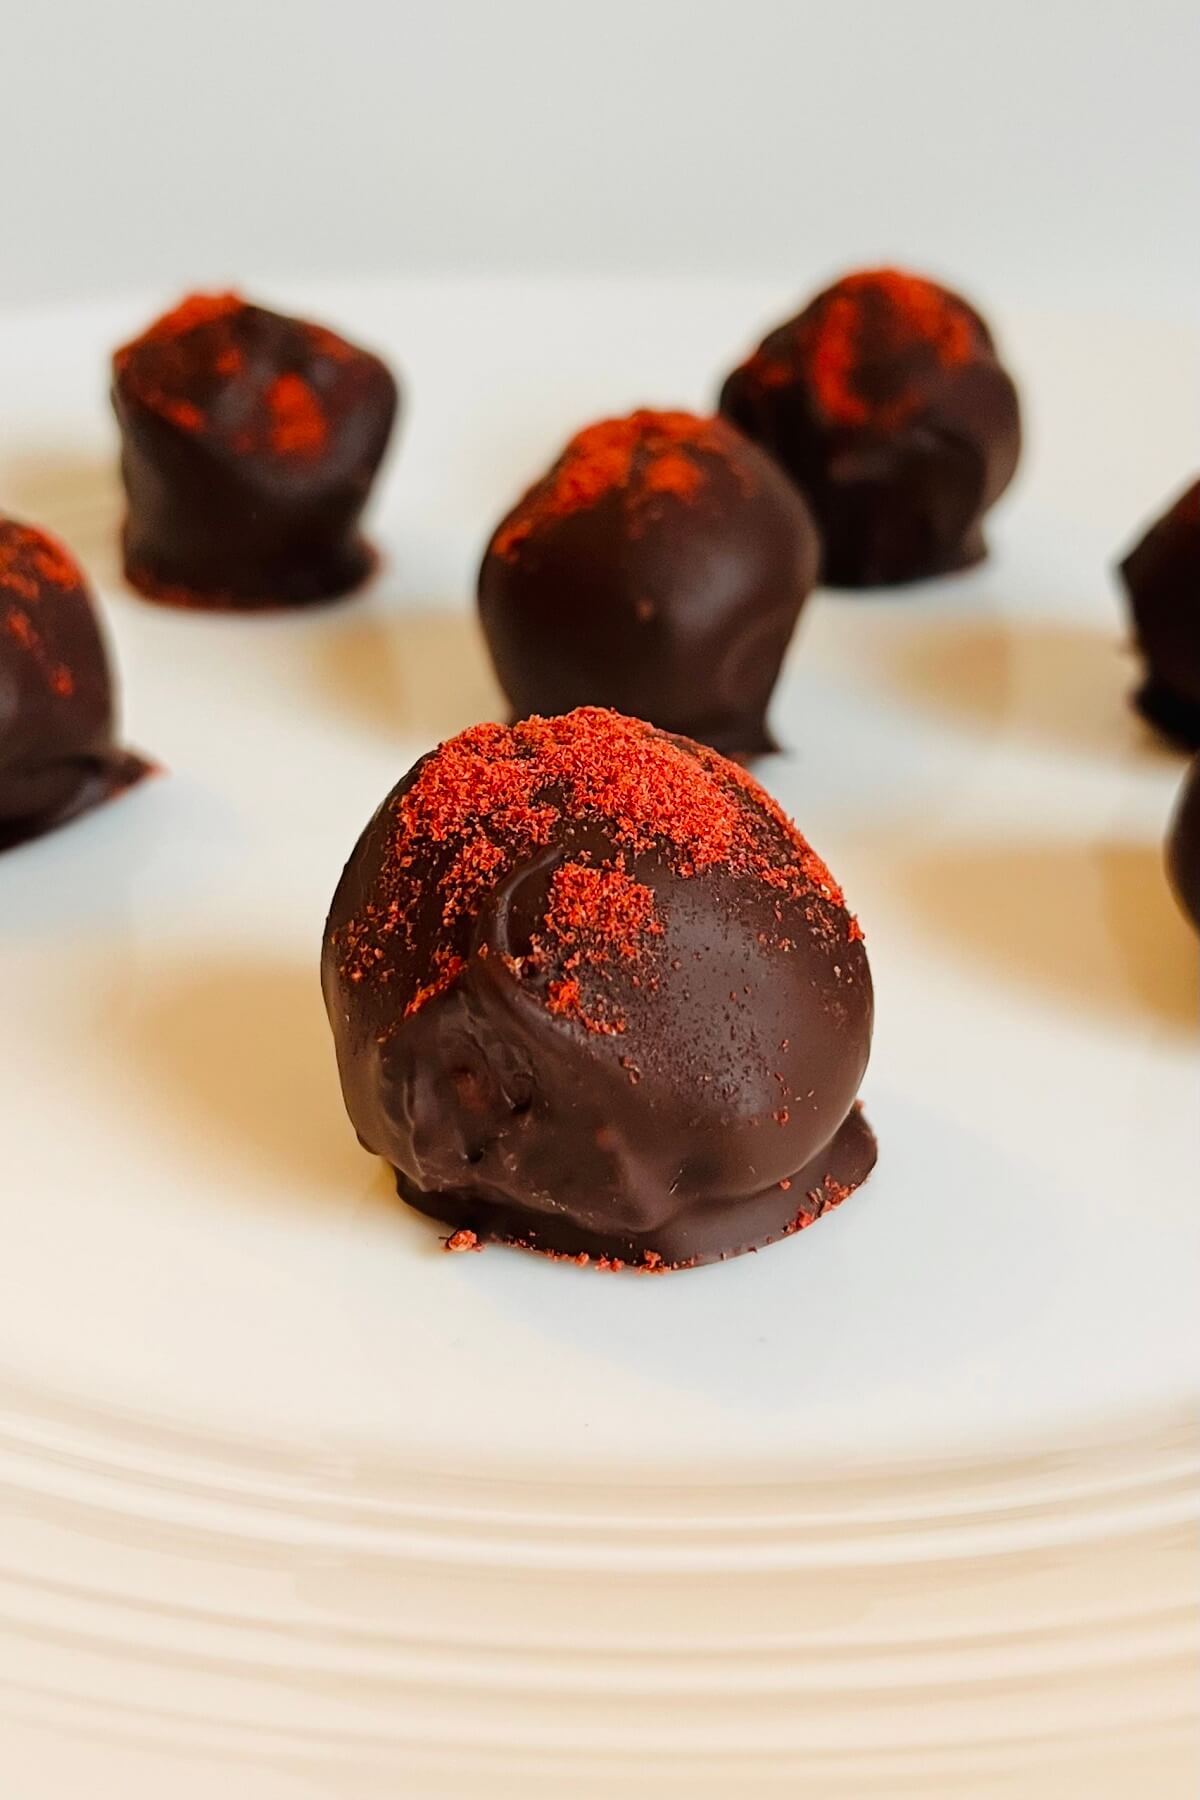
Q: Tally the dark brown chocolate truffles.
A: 7